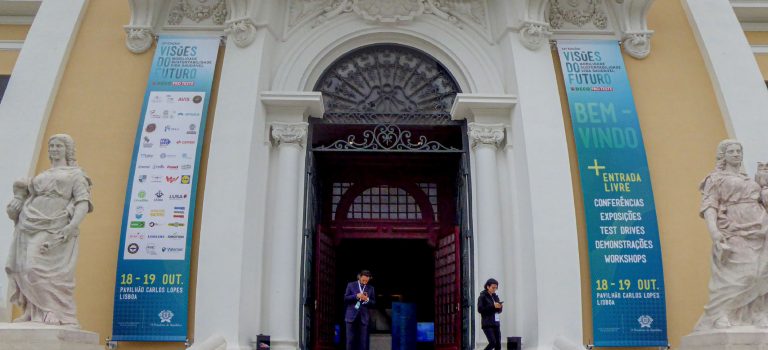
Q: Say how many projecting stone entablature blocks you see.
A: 2